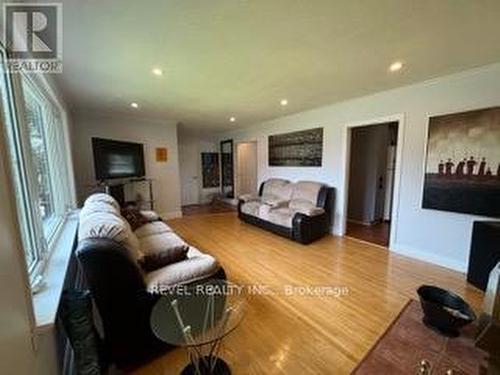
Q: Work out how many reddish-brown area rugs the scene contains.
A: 1